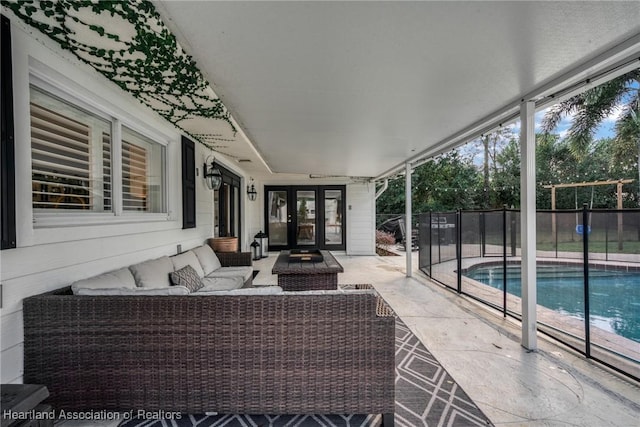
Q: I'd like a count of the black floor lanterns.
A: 2